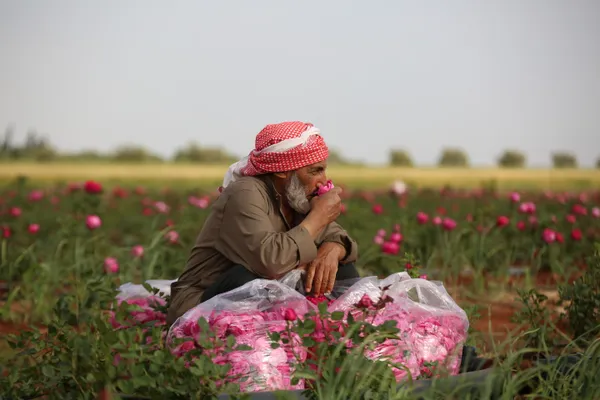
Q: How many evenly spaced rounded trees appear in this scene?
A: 4